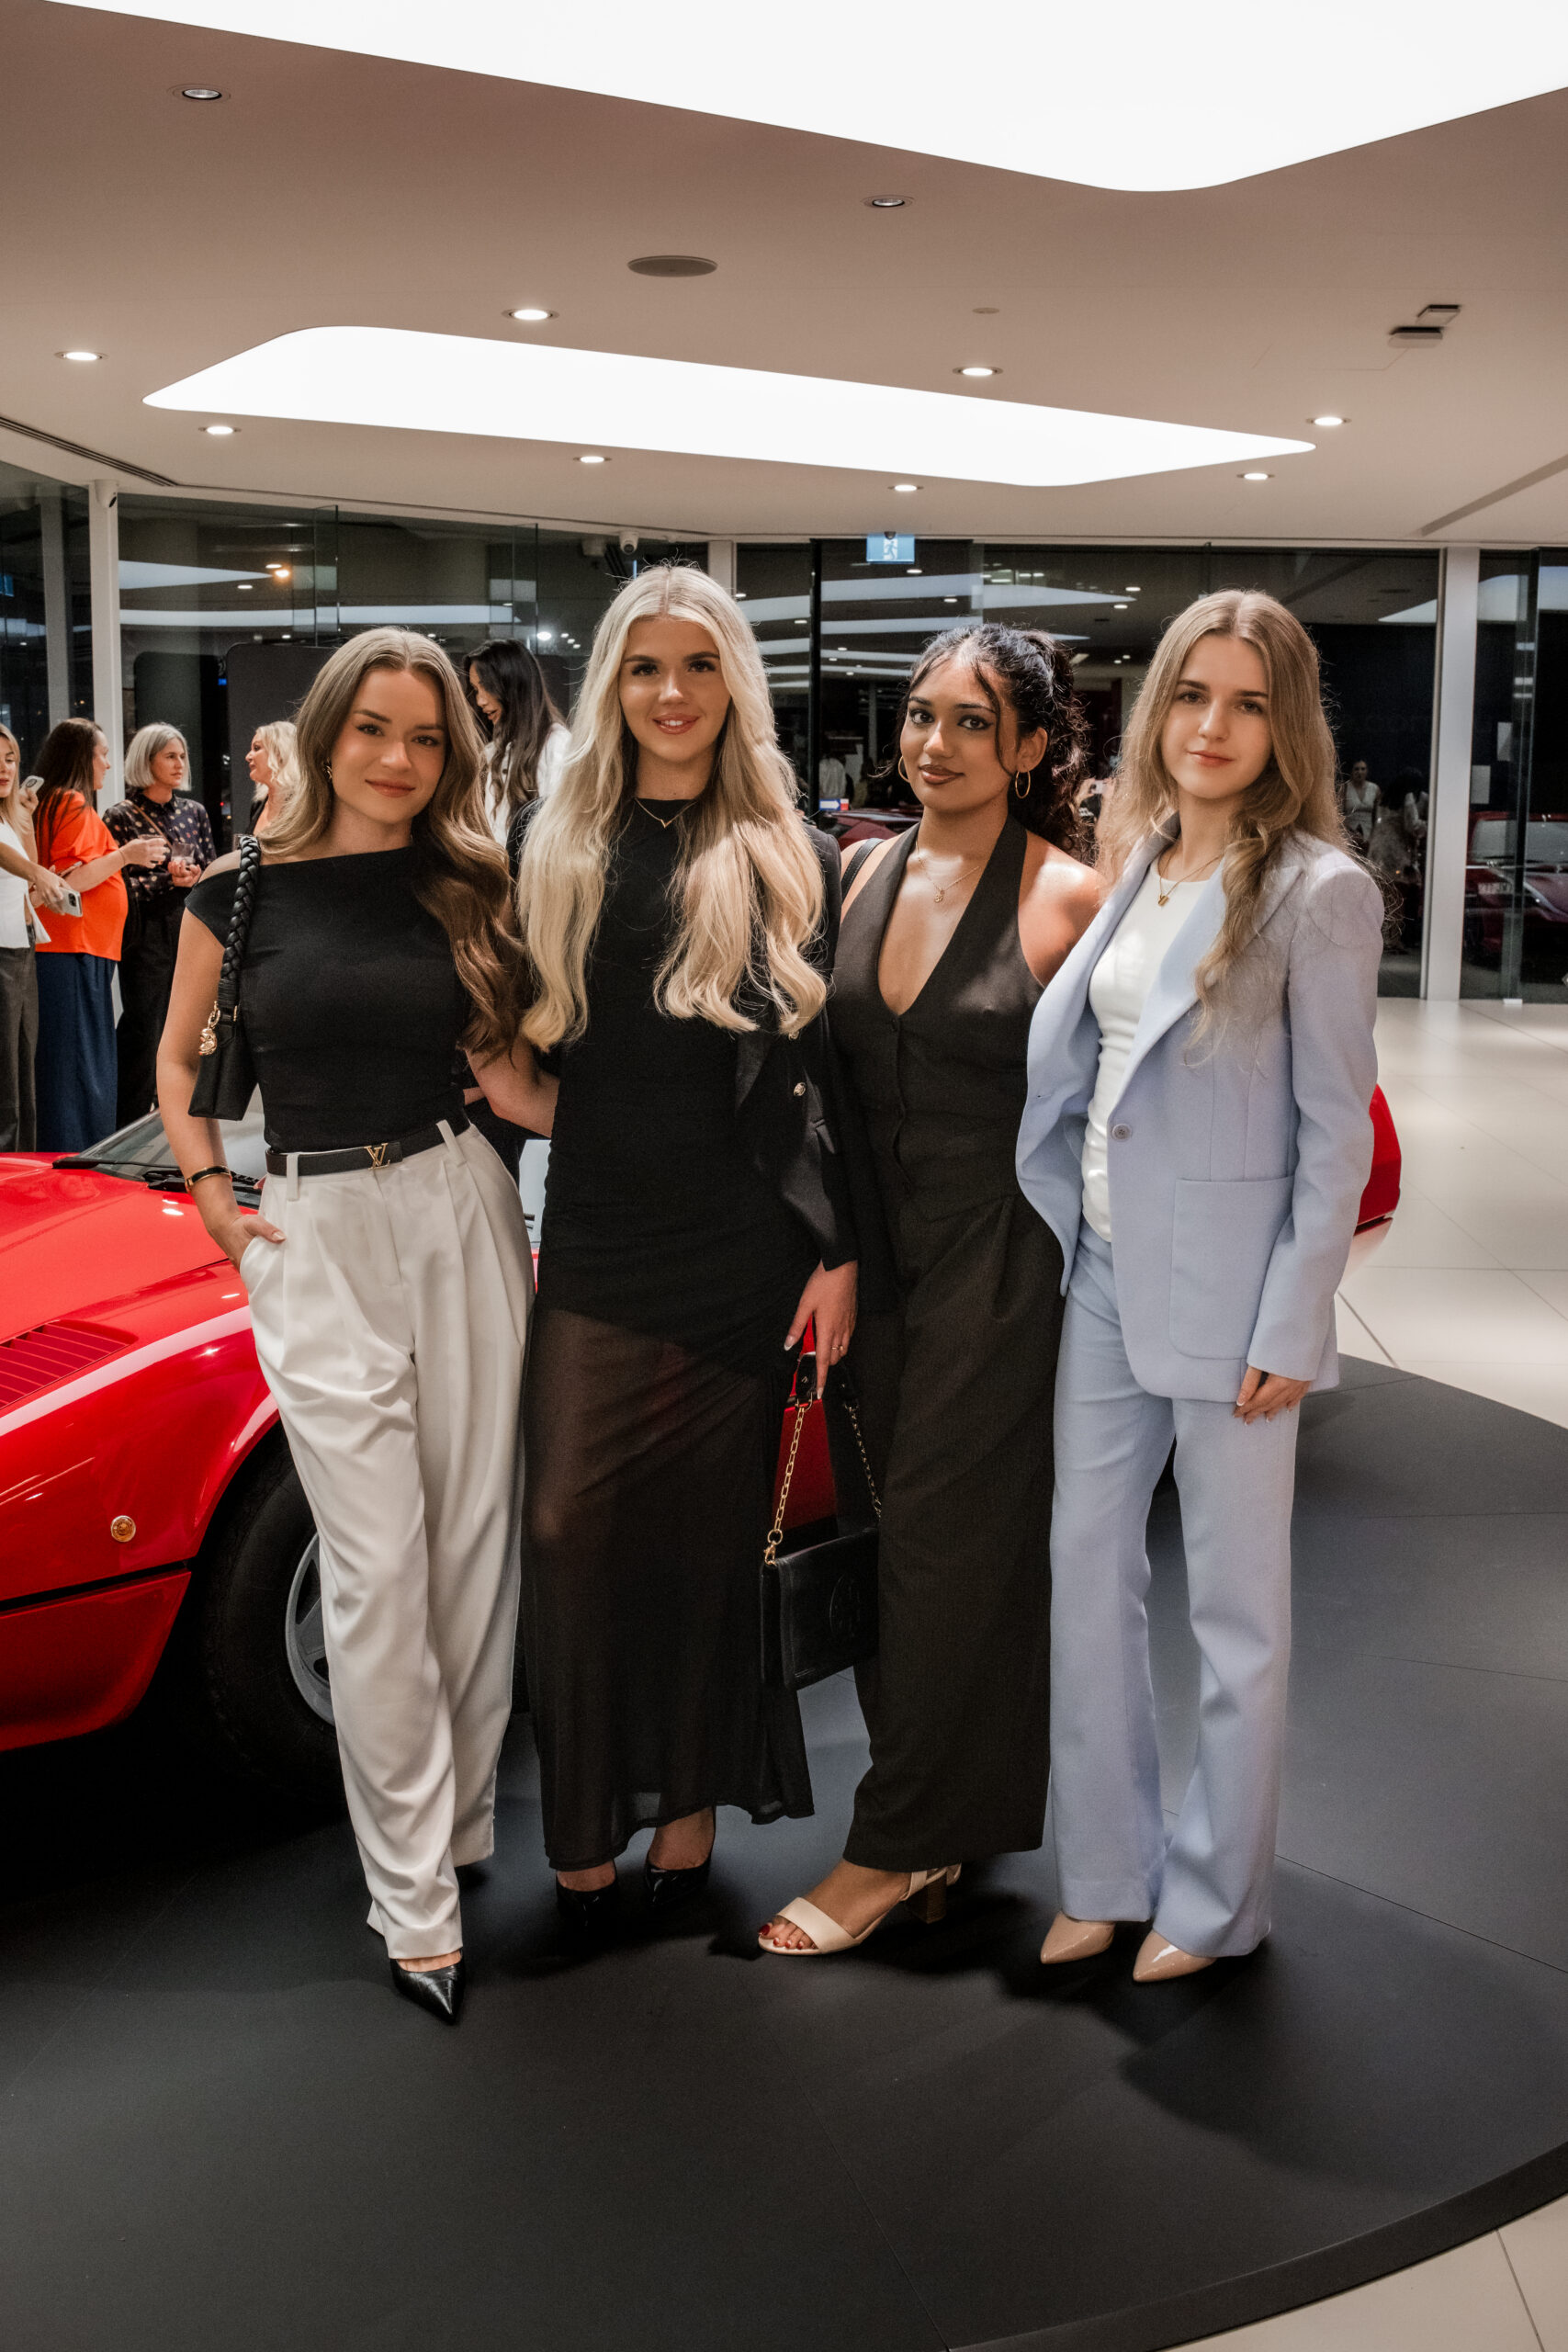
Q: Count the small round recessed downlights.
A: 10